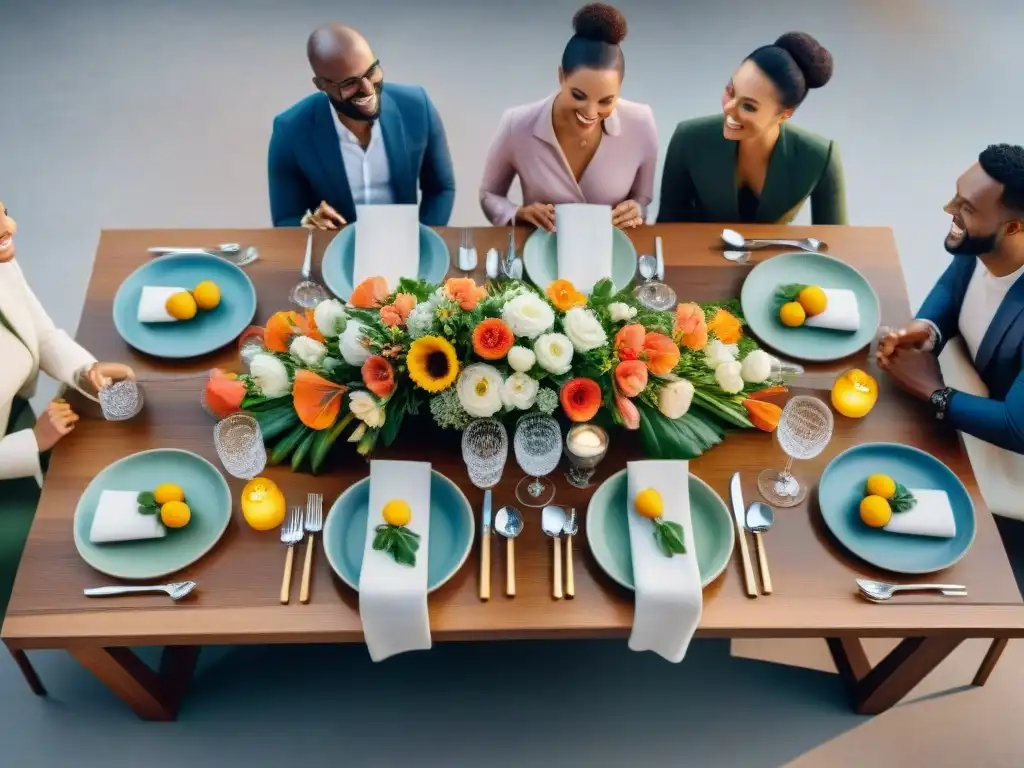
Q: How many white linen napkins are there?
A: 8